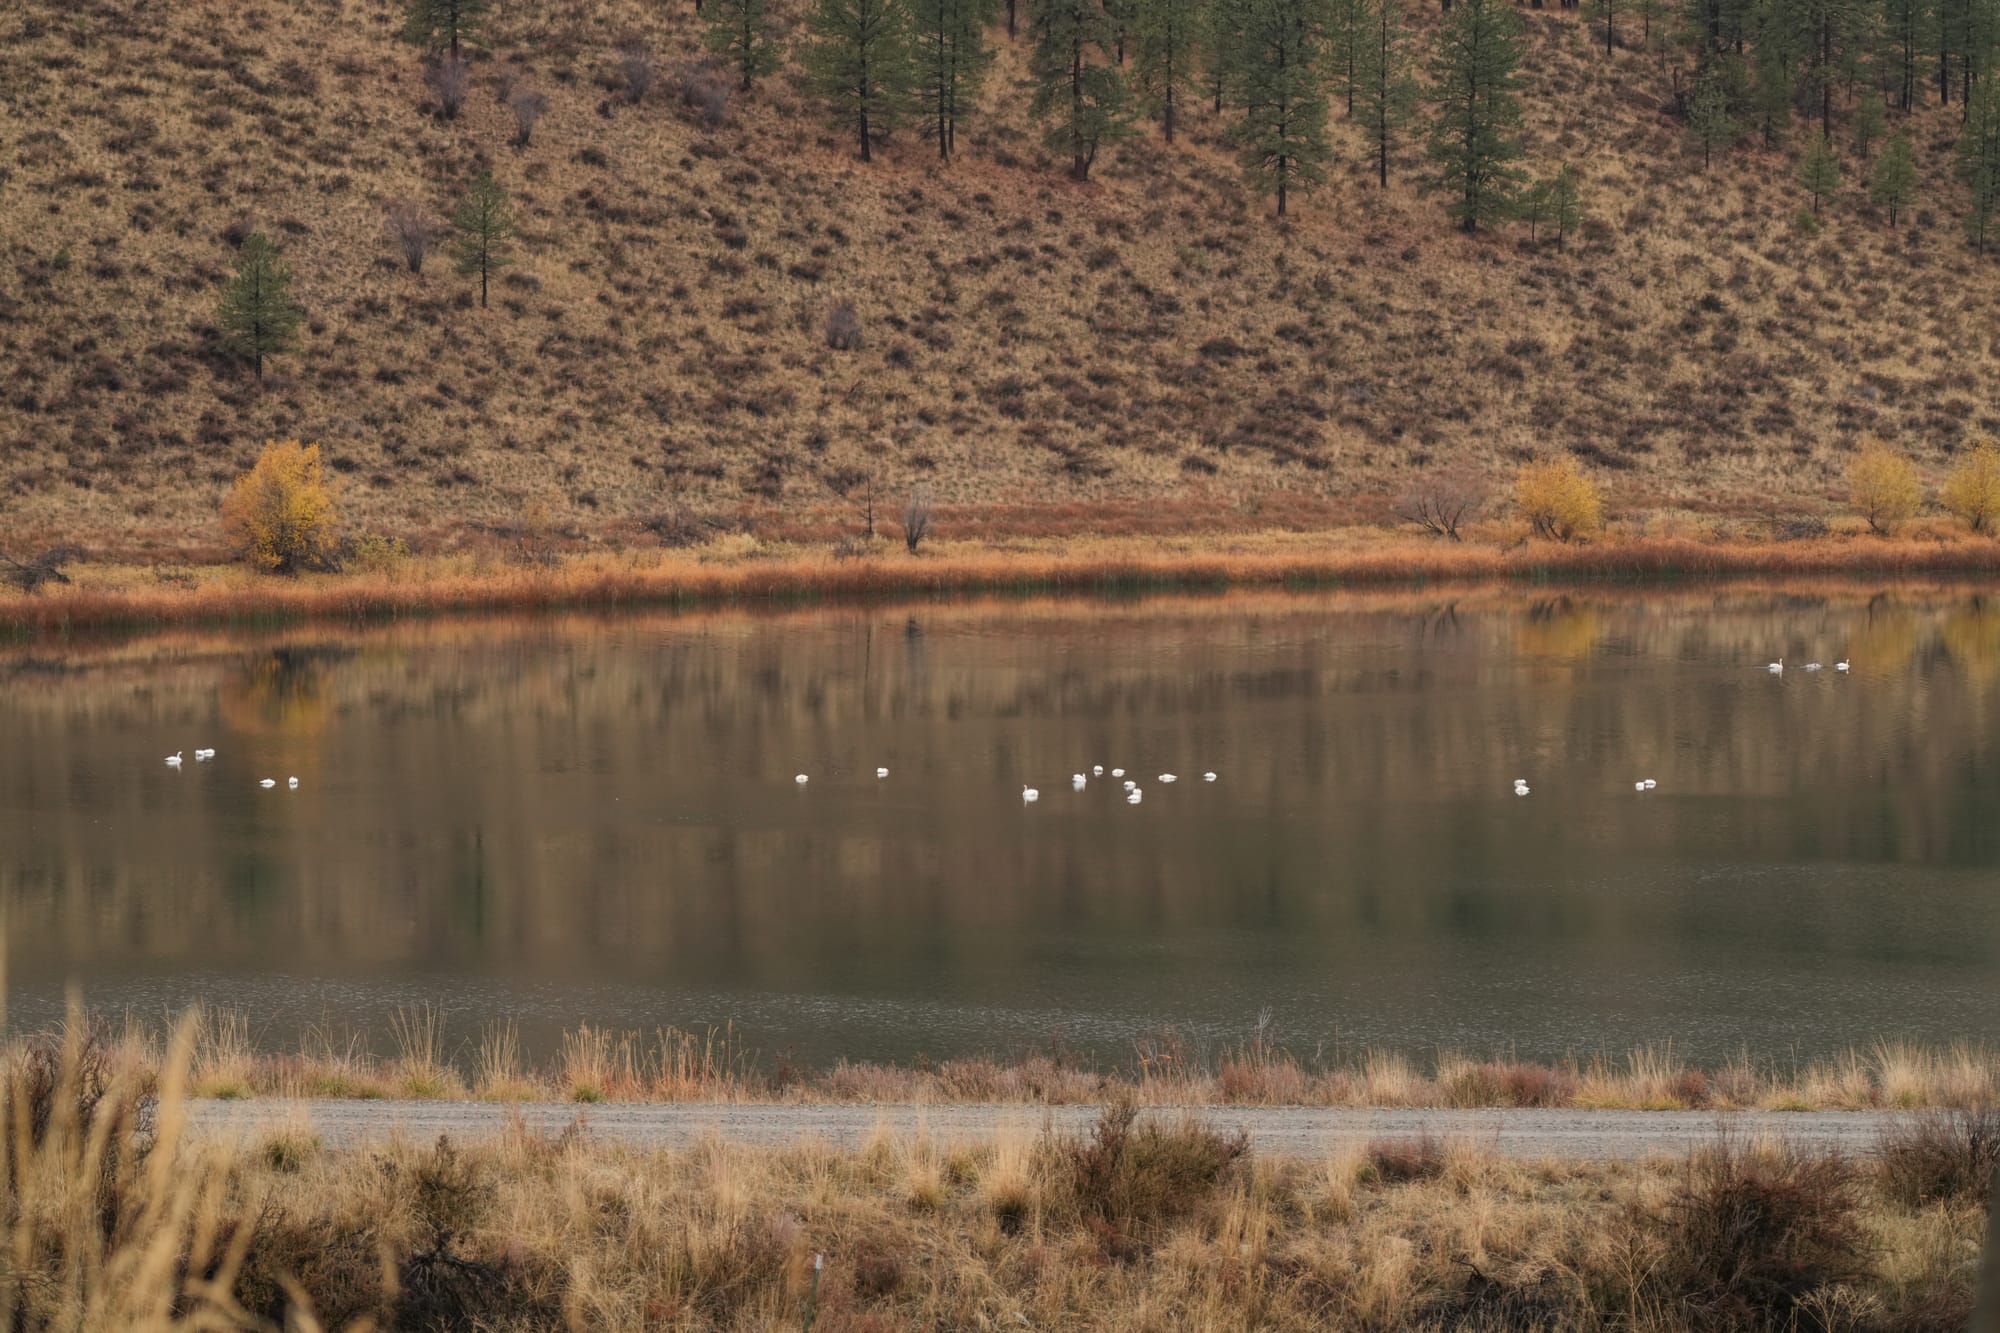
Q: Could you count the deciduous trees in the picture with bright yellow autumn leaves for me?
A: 4